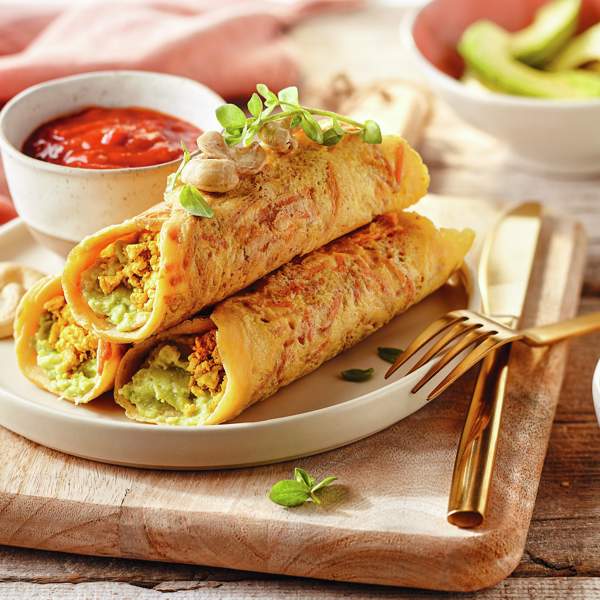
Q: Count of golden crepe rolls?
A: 3